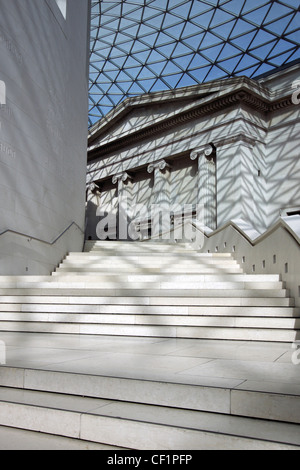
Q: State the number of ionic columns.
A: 4